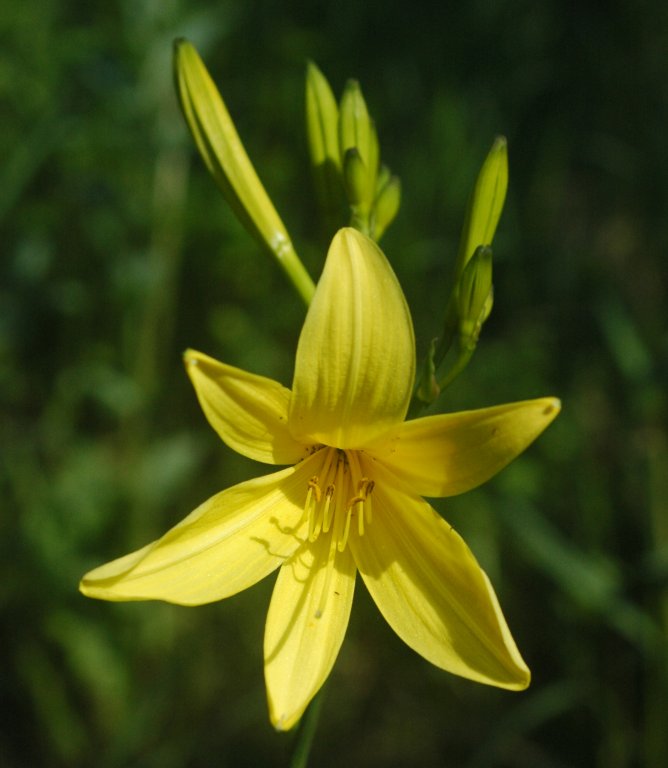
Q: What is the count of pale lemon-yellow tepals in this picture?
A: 6